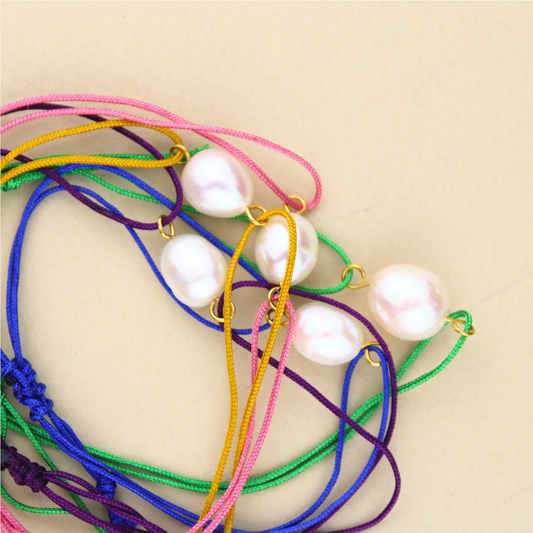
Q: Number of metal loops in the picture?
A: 10